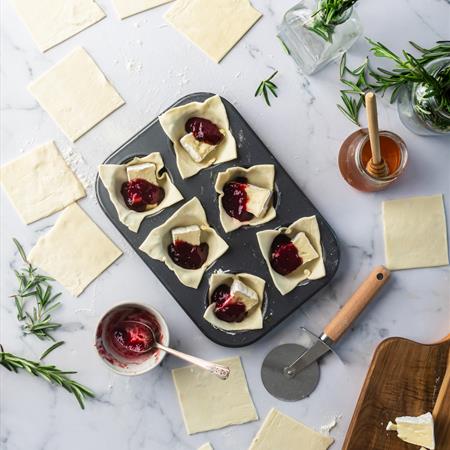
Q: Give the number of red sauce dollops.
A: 6